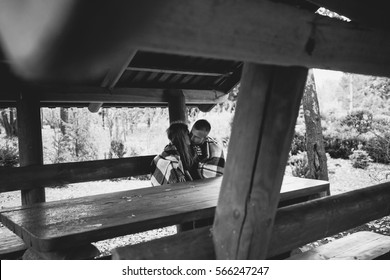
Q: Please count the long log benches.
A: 2